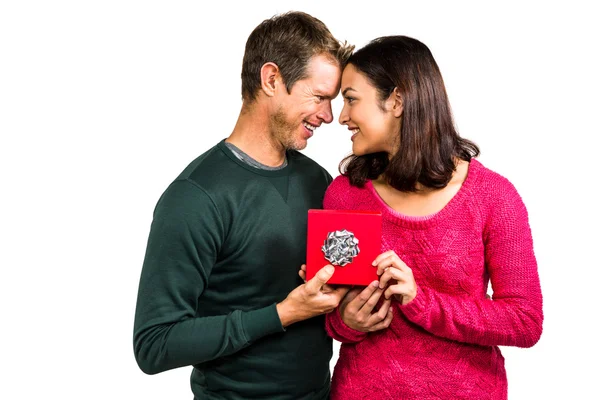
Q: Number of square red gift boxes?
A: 1